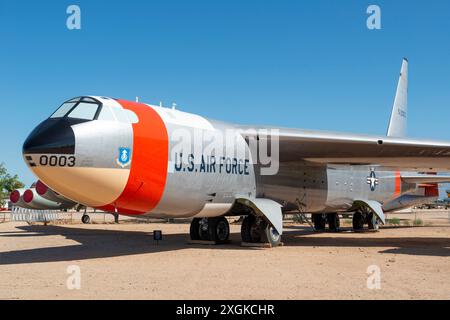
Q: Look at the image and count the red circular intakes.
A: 3